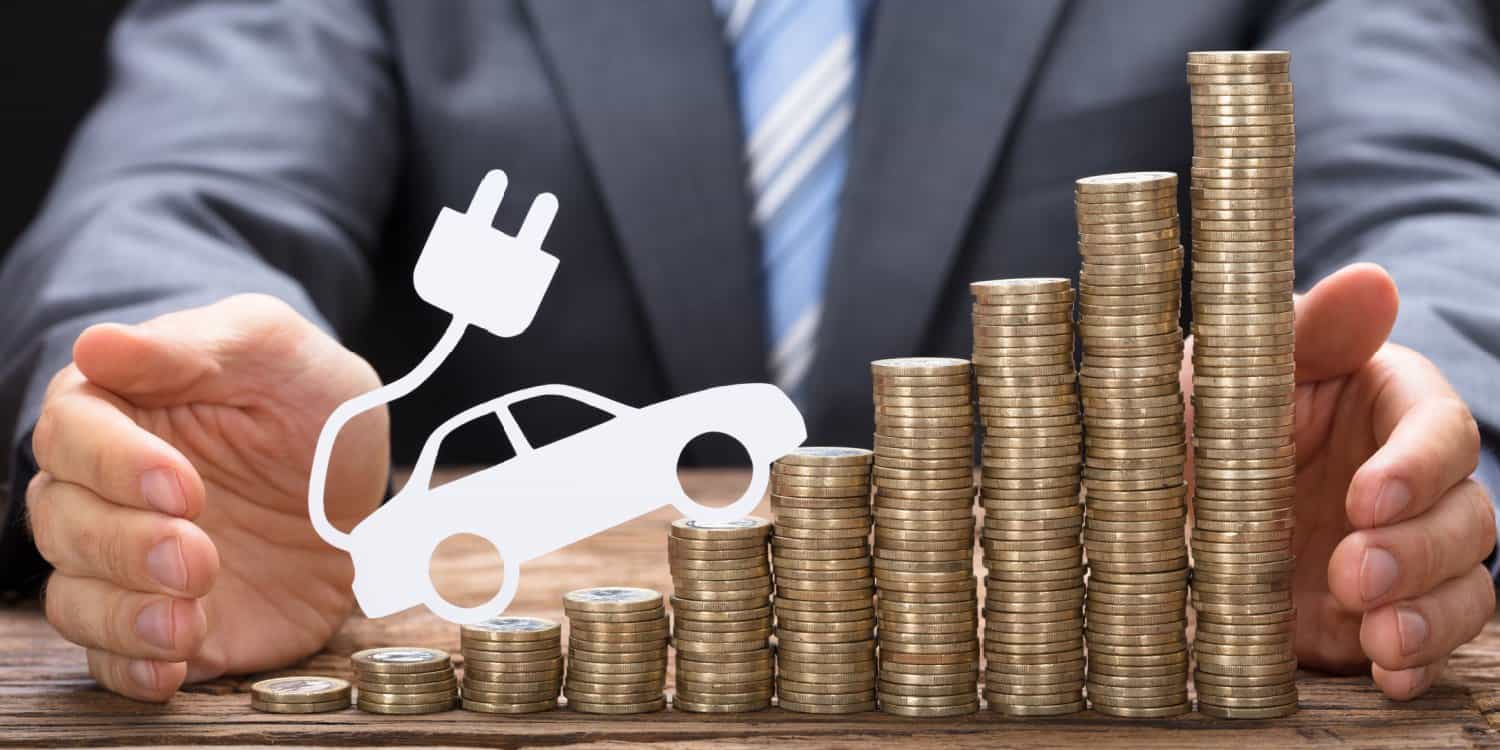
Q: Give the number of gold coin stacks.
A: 10